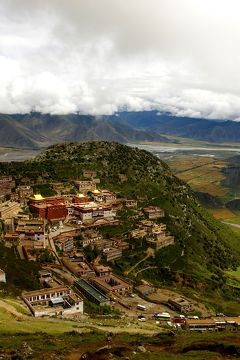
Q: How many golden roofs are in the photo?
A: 3